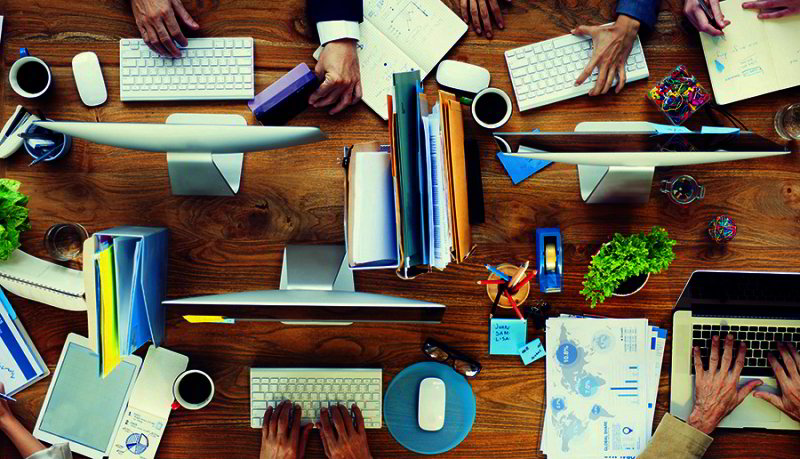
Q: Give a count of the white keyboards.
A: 3